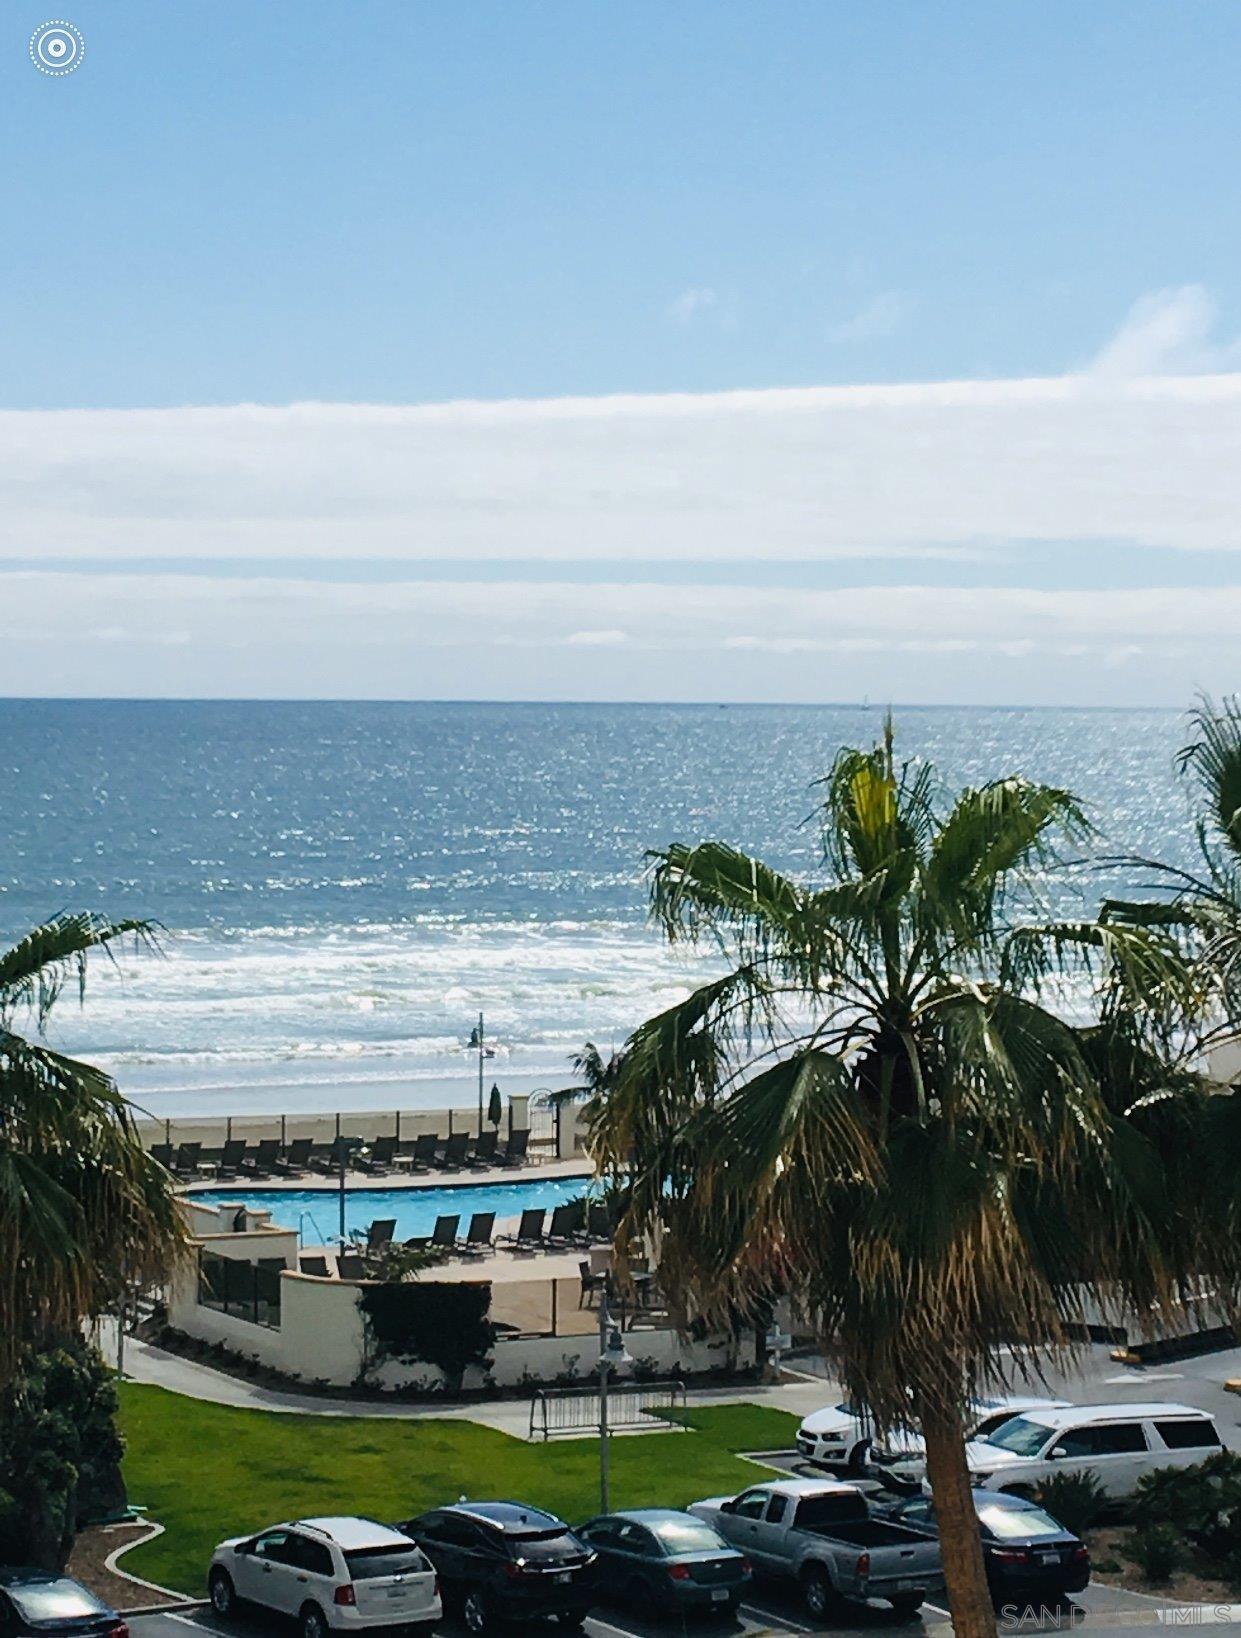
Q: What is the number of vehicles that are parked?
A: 9